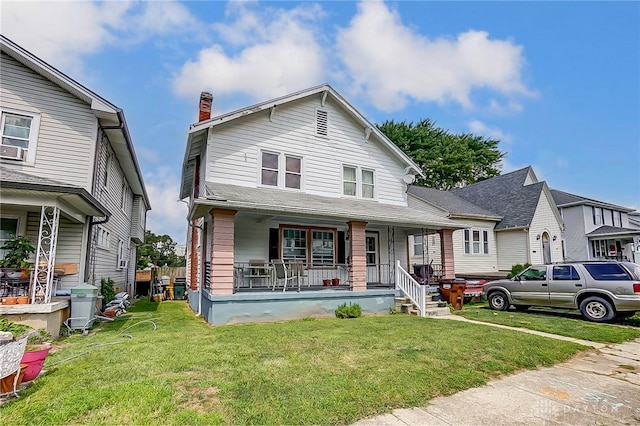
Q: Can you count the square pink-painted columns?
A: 3